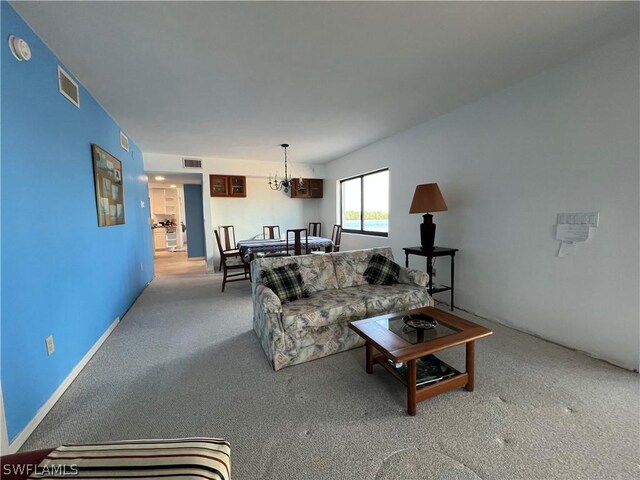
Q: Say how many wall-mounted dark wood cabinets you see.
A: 2